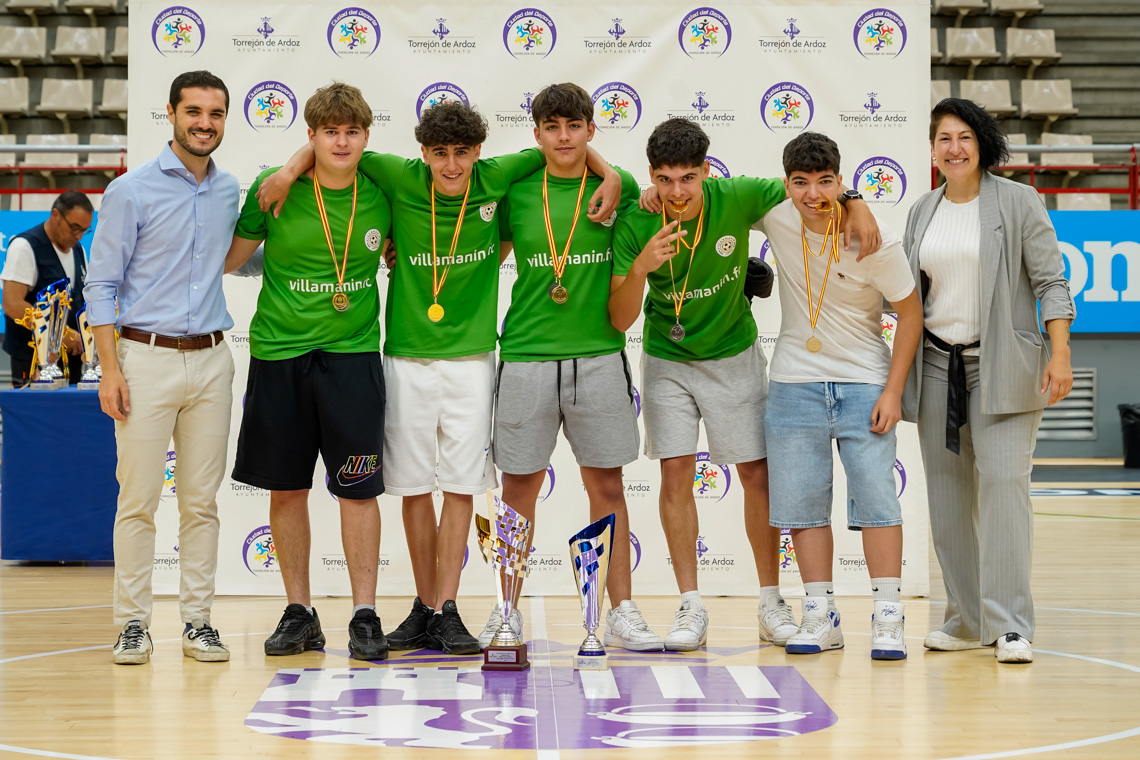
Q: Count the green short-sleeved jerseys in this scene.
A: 4